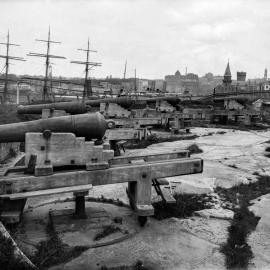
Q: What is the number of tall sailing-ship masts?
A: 3